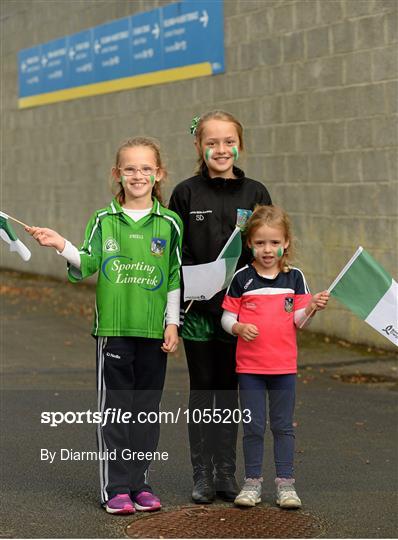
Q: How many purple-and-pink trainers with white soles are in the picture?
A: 2